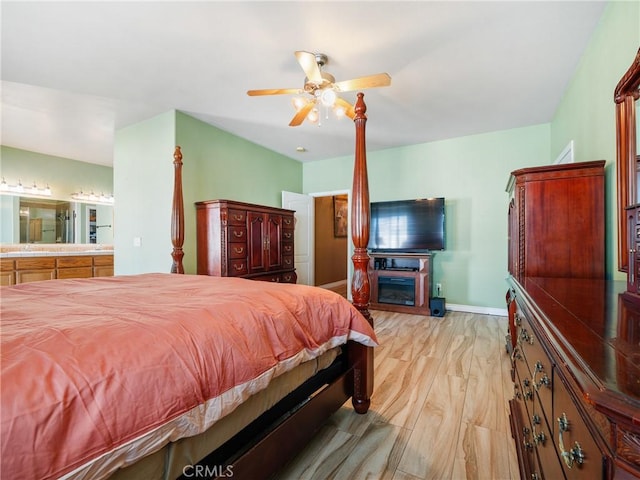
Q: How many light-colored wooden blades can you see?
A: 5